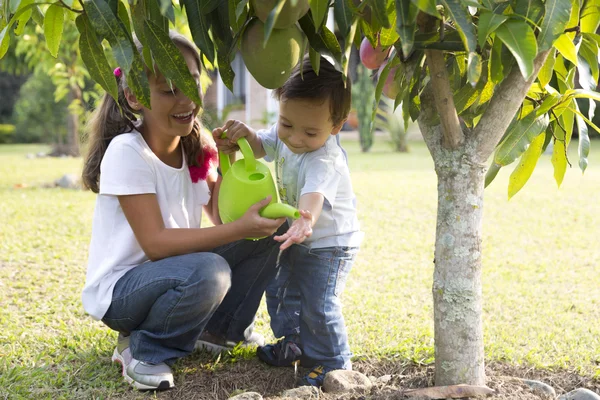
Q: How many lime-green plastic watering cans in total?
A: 1